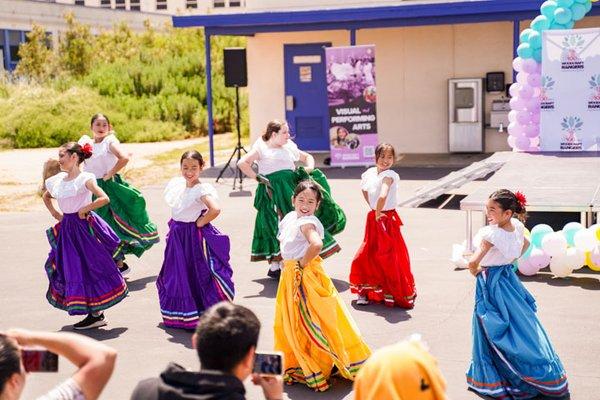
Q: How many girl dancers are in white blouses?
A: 7